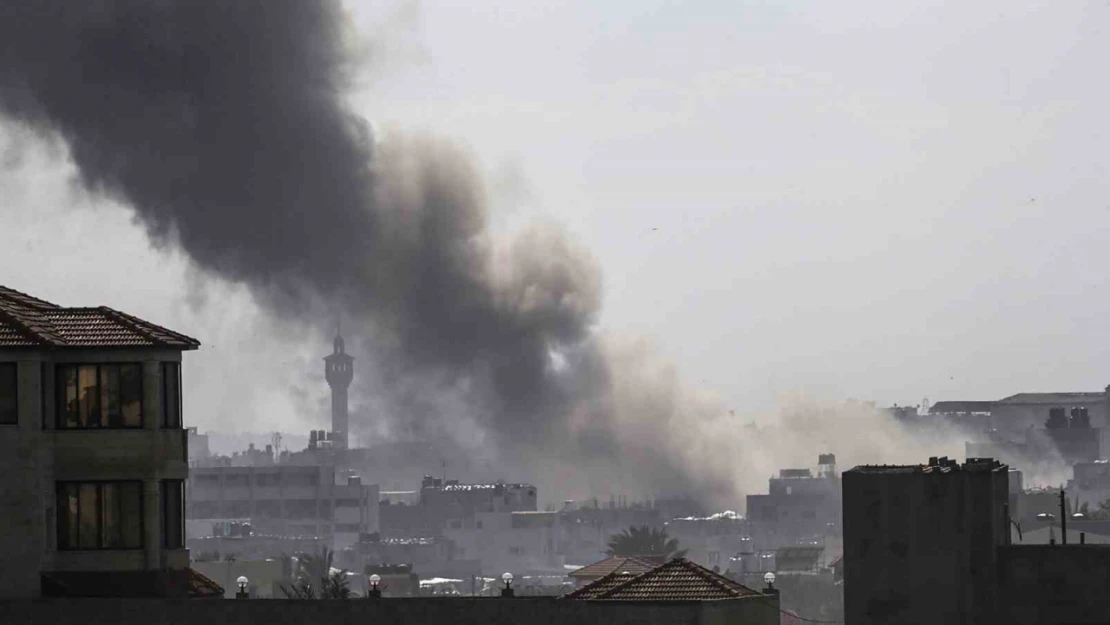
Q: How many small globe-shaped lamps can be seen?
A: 4